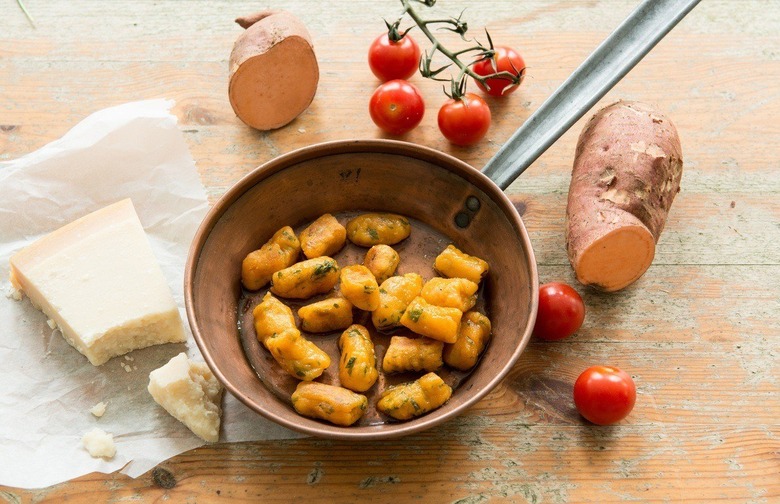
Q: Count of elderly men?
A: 0